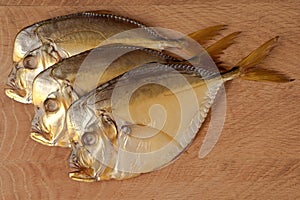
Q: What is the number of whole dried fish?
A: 3